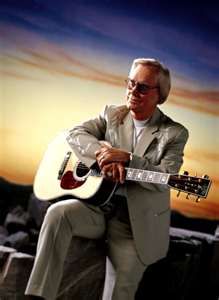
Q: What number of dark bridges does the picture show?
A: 1